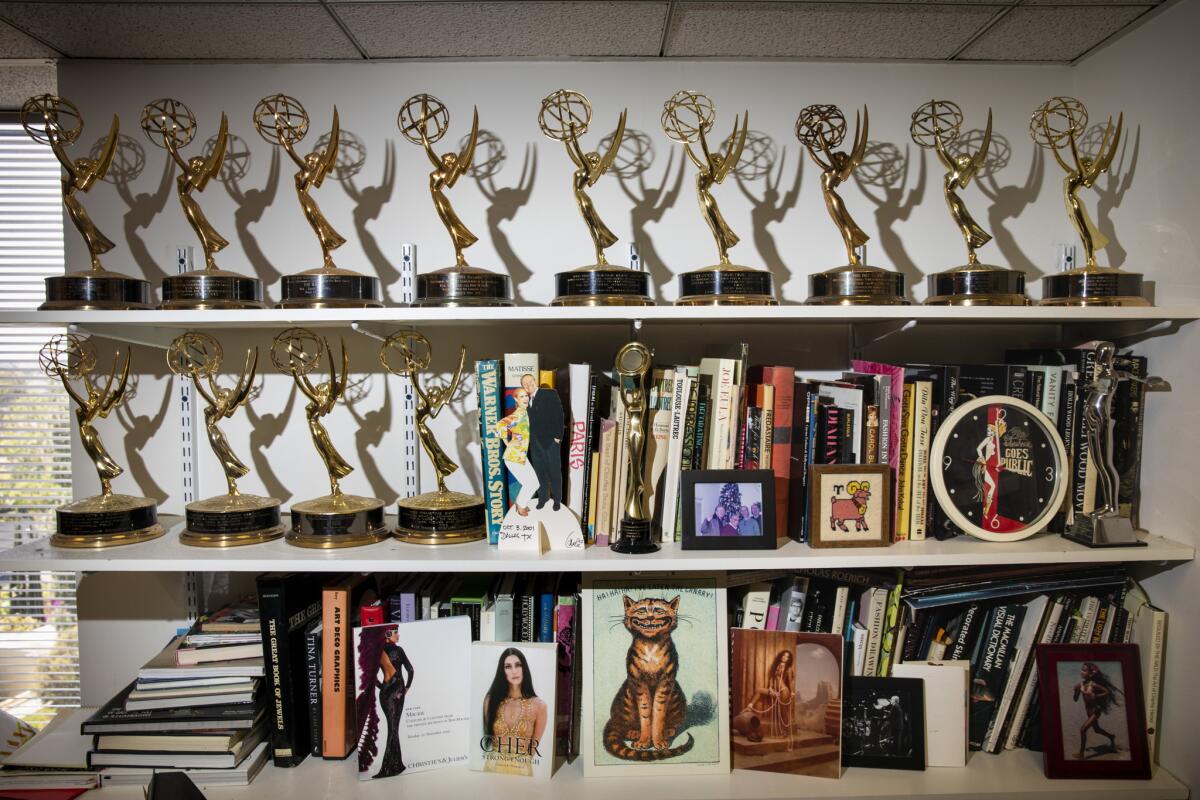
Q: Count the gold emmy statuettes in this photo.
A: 13